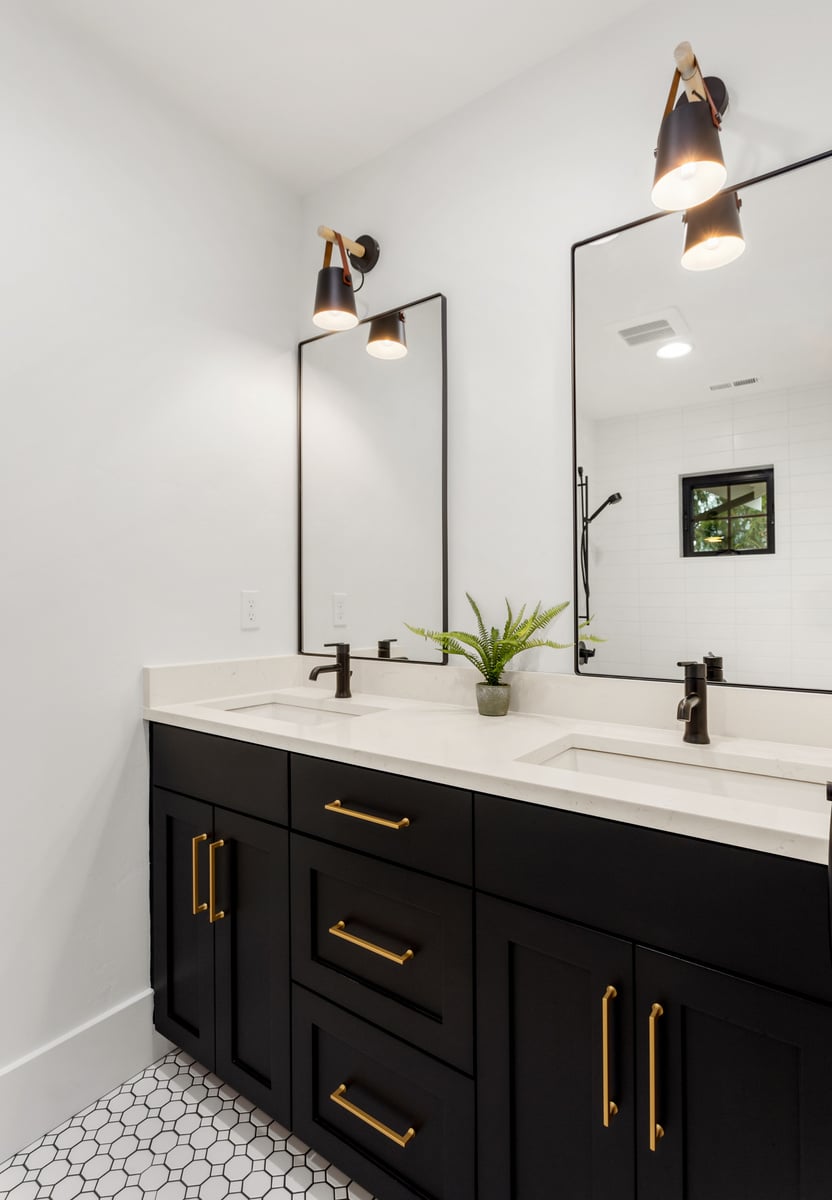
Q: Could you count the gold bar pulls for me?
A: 7